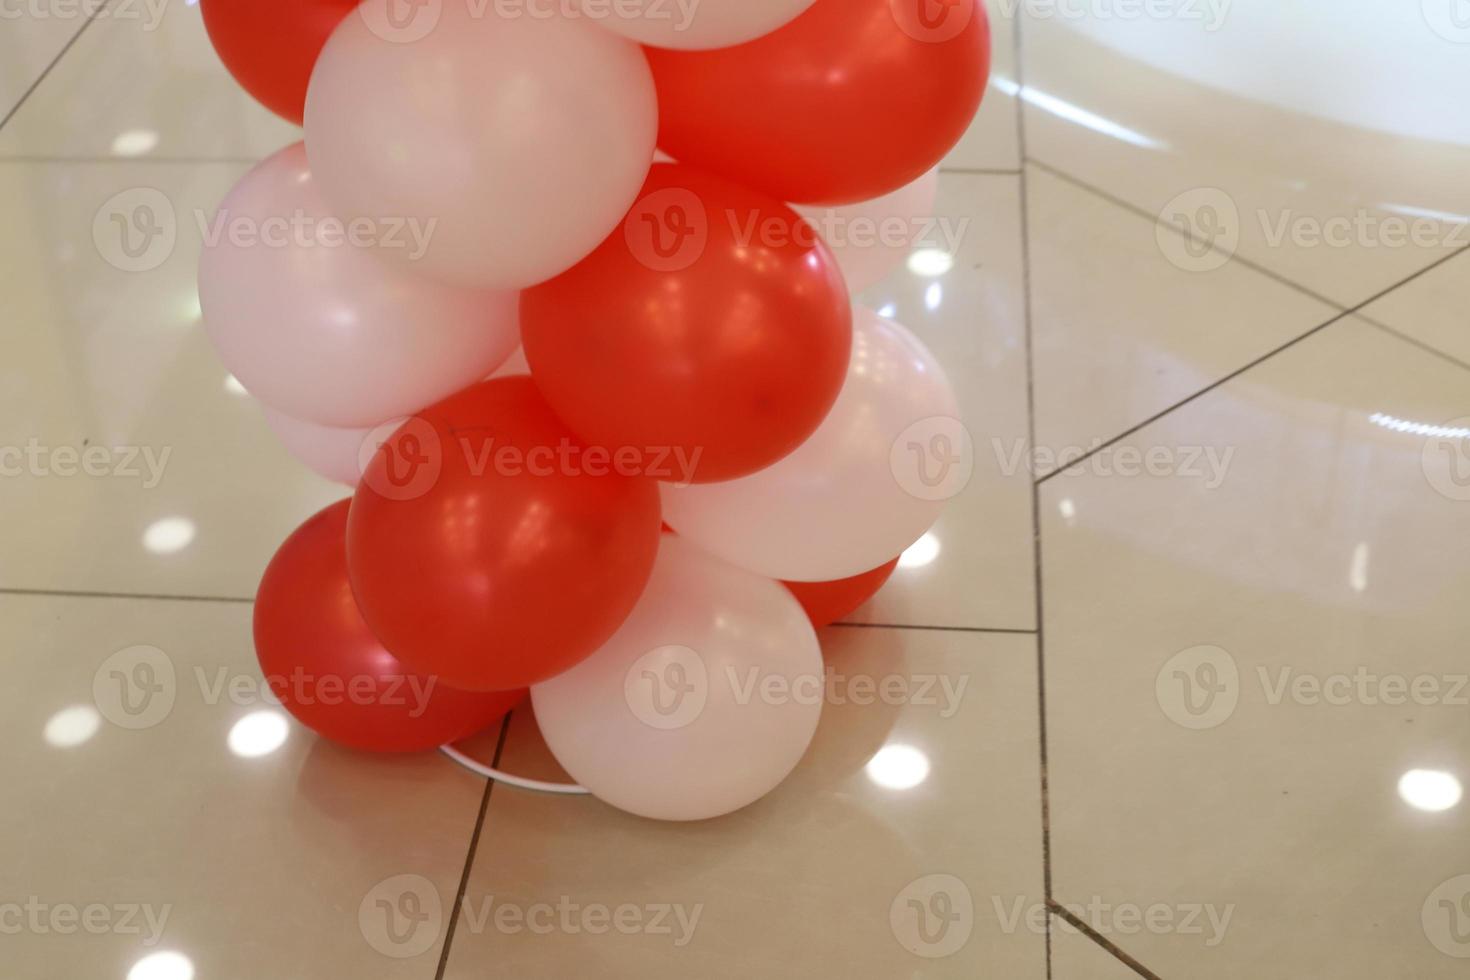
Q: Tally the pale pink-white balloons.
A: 7